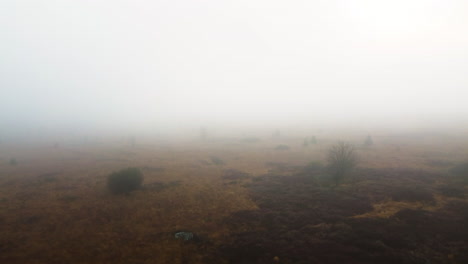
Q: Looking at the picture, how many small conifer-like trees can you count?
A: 3